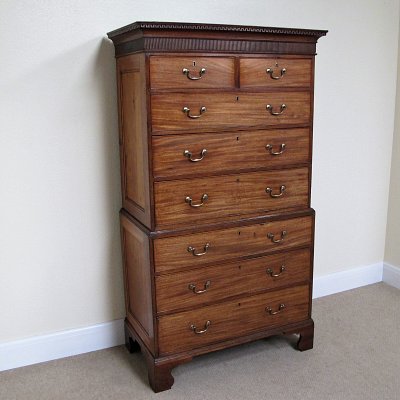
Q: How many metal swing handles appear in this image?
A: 14